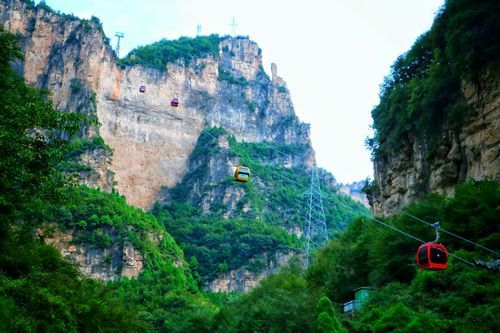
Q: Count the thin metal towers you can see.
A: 4